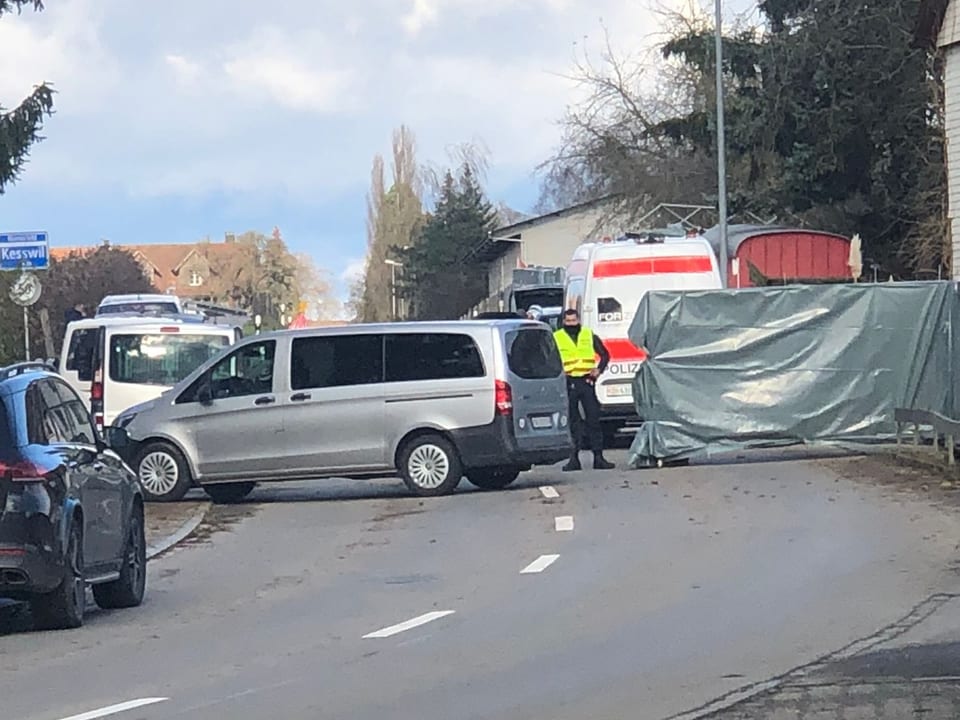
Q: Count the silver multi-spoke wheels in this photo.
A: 2